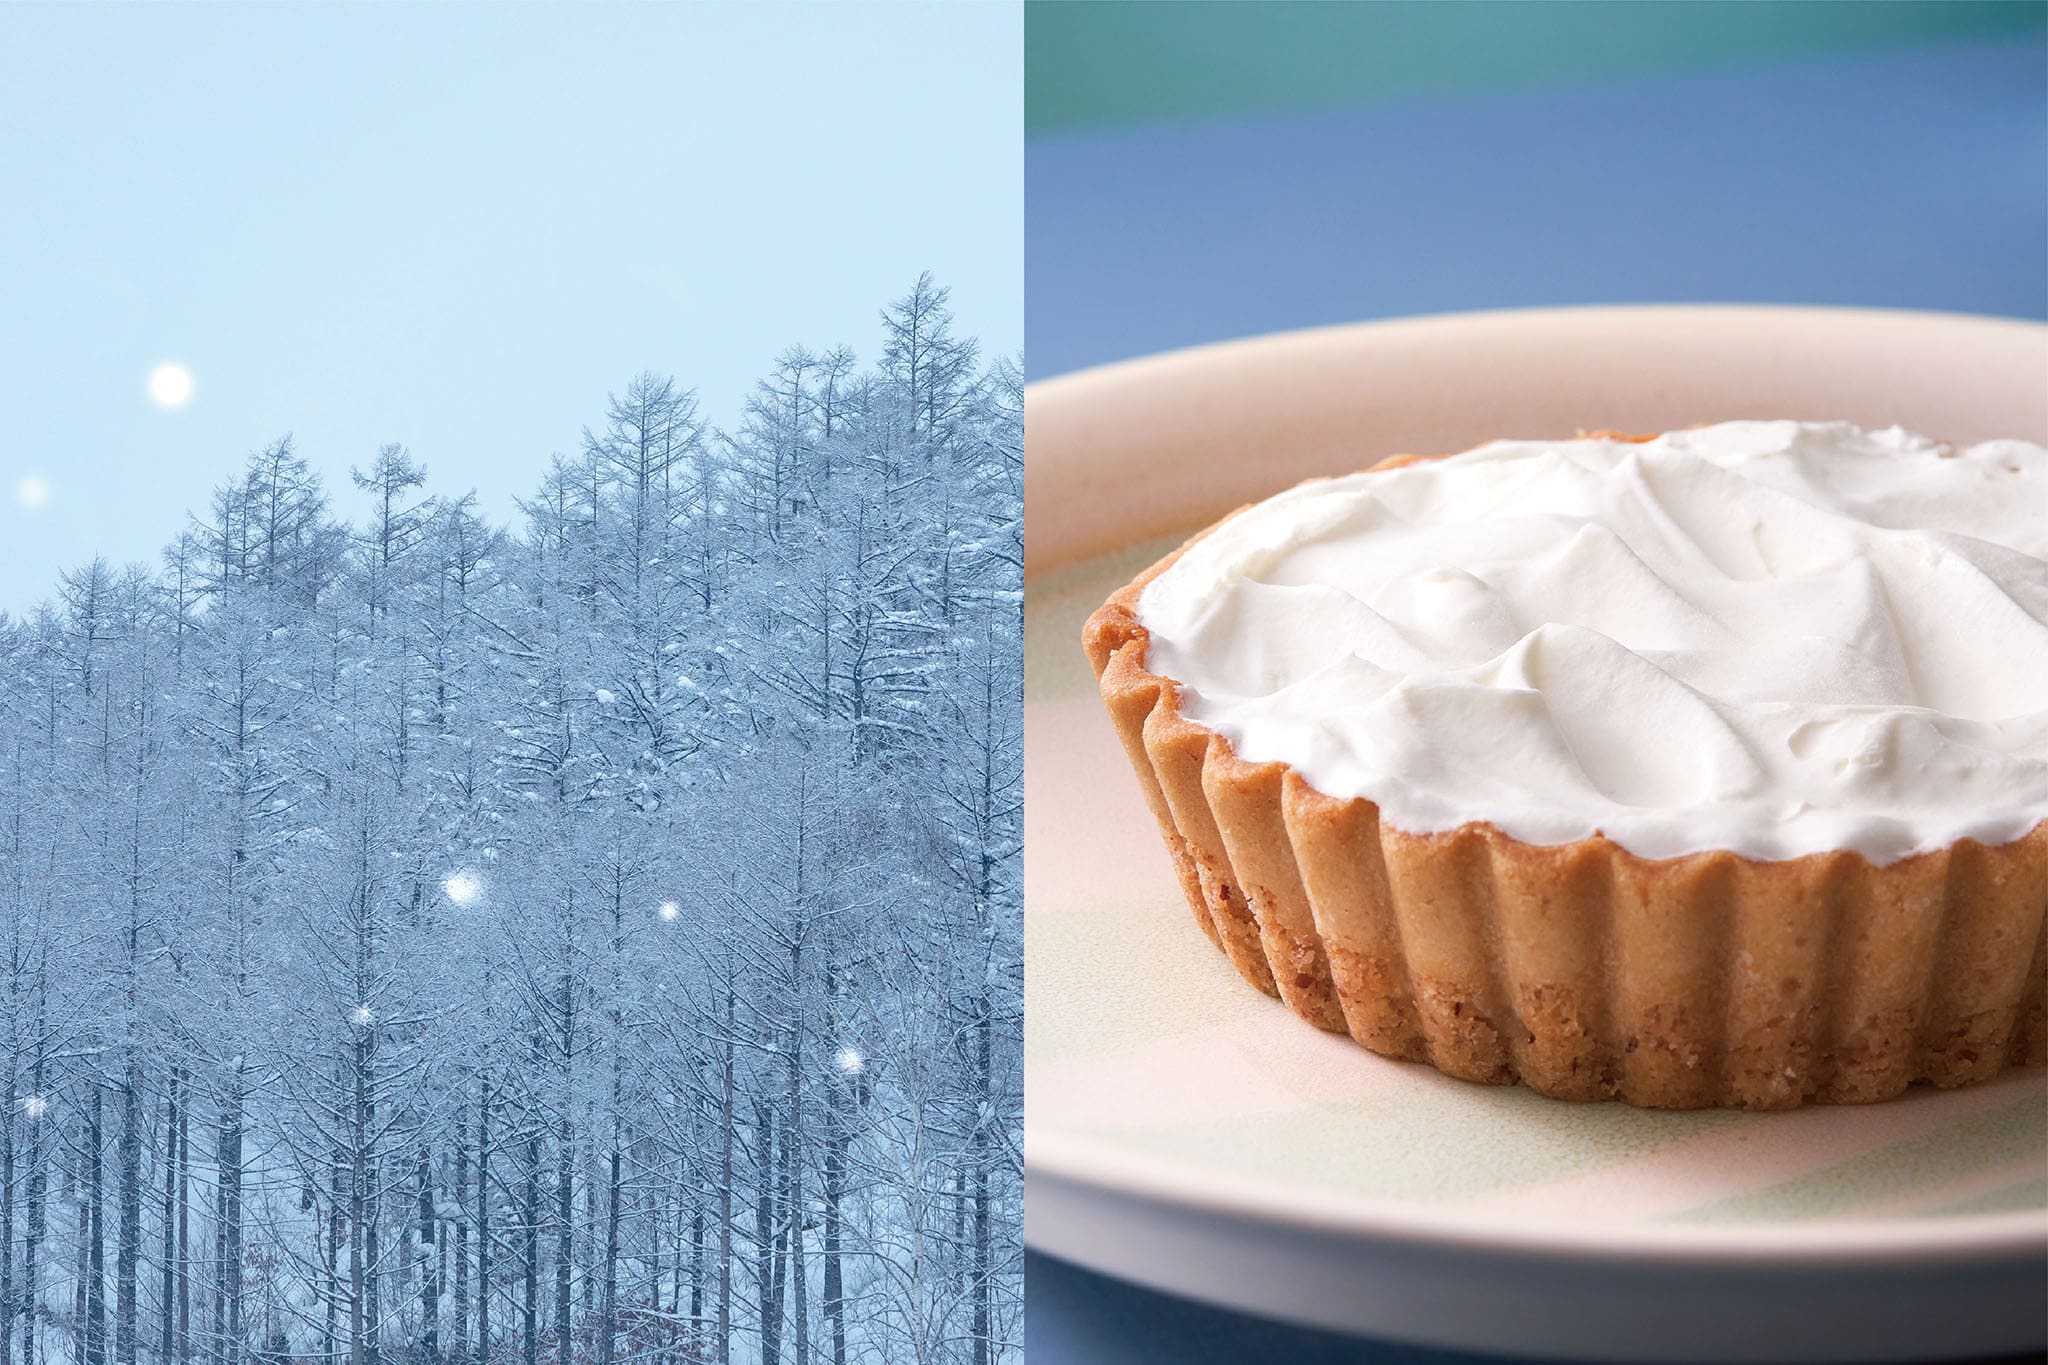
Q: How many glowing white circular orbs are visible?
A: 7